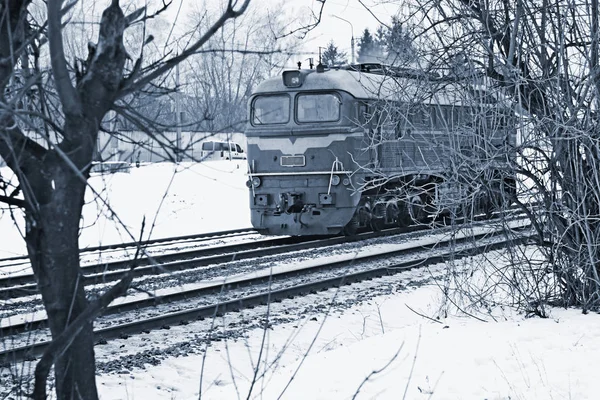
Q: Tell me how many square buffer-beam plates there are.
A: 2